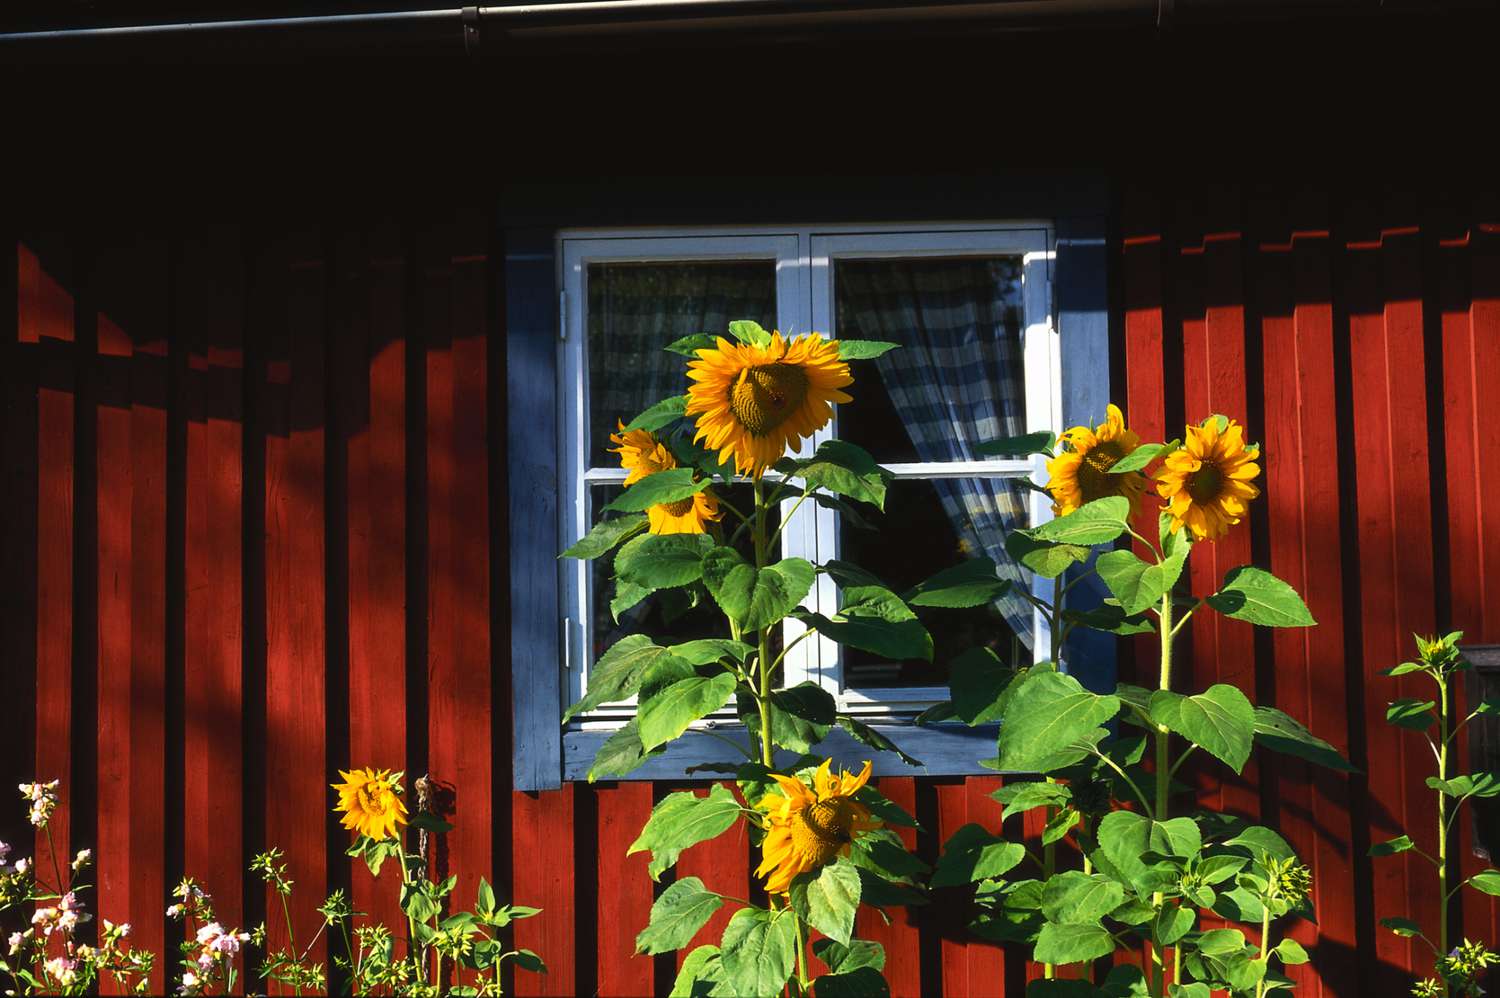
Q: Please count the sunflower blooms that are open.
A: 7